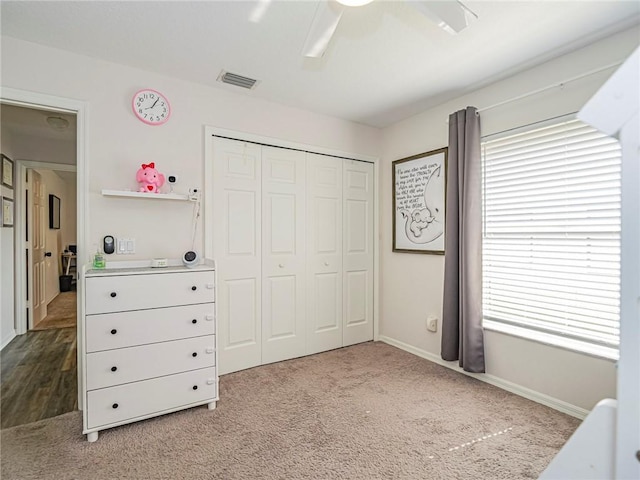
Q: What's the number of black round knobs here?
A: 8